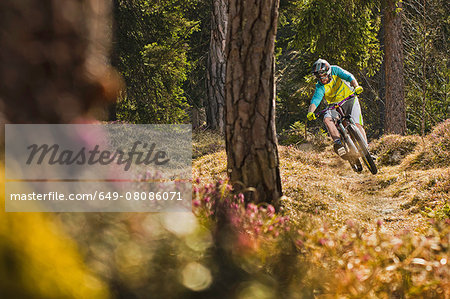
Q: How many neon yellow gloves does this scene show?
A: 2